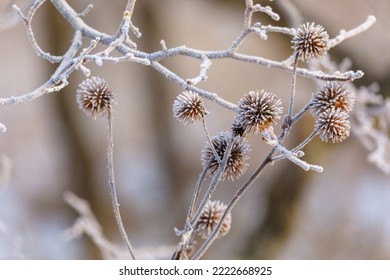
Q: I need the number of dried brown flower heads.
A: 8